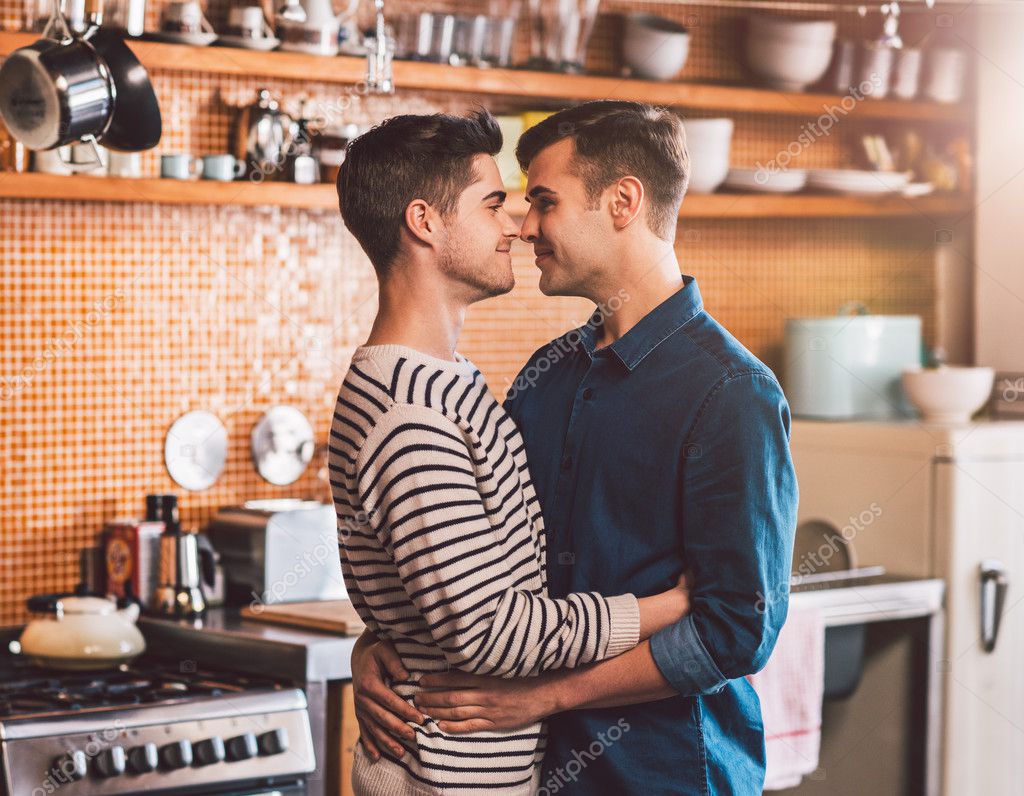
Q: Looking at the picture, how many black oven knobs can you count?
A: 7